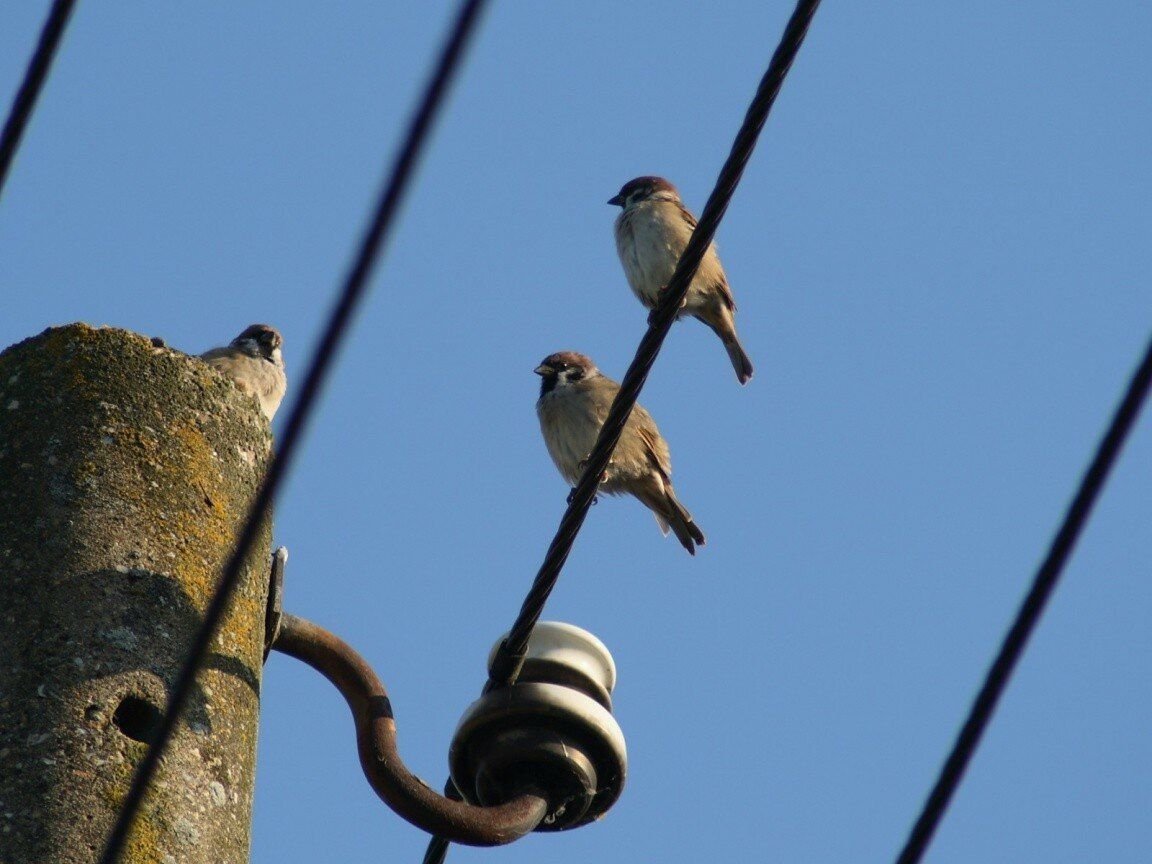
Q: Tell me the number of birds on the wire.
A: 2